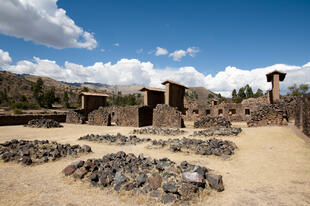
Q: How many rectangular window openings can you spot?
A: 5